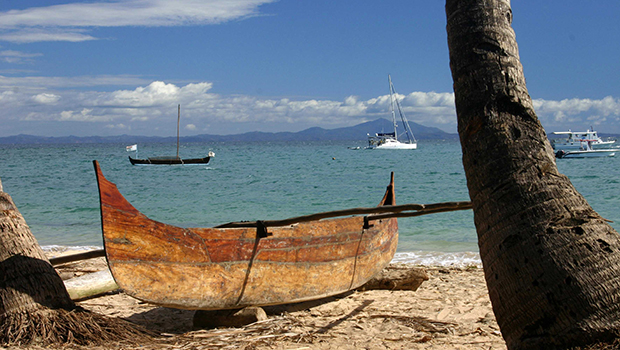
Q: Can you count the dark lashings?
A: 2